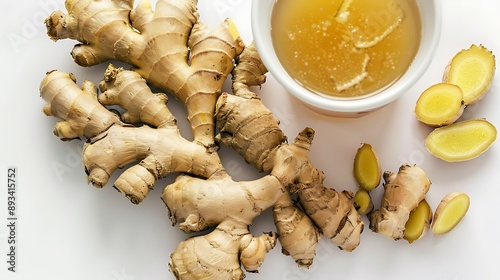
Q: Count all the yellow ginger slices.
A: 7